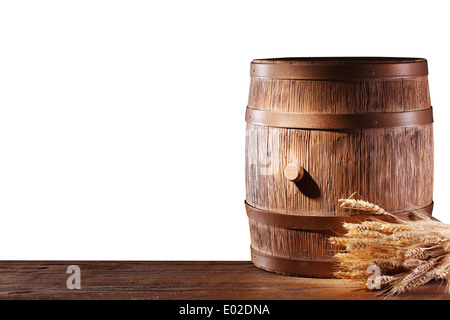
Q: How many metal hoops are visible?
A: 4